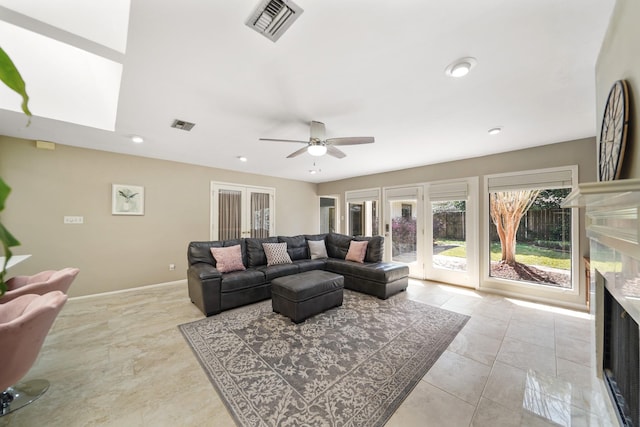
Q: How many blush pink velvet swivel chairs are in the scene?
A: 2